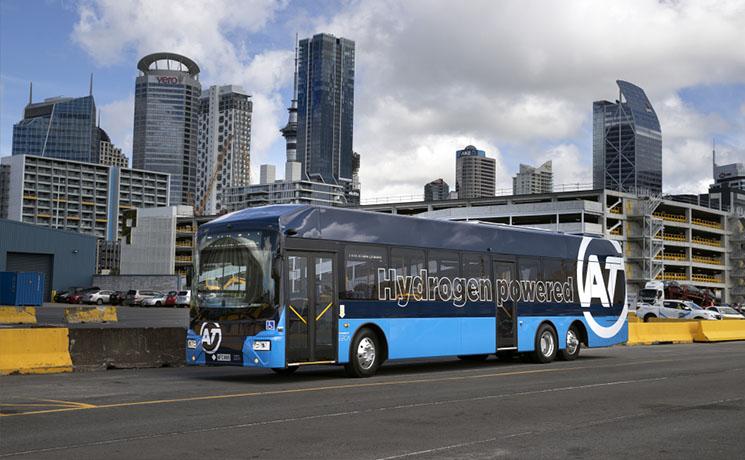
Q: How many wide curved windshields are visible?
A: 1